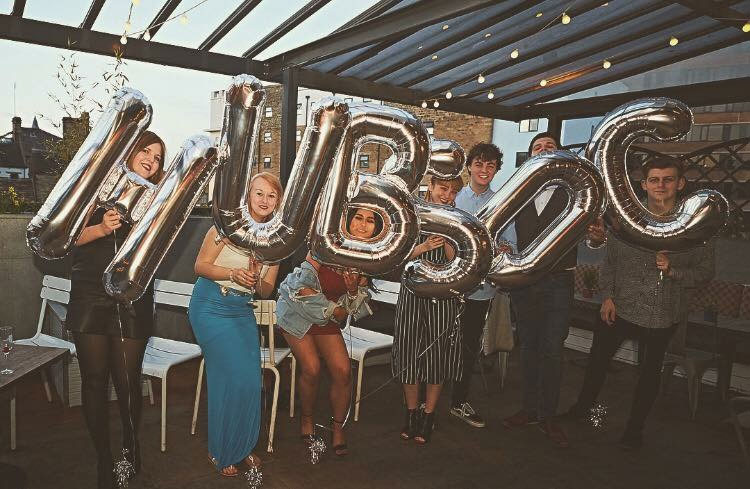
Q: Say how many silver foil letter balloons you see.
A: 6